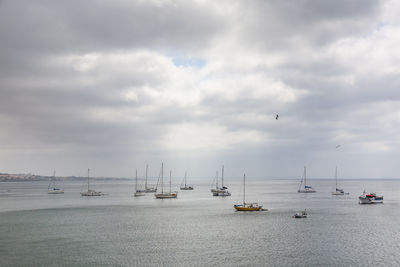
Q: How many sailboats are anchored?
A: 11